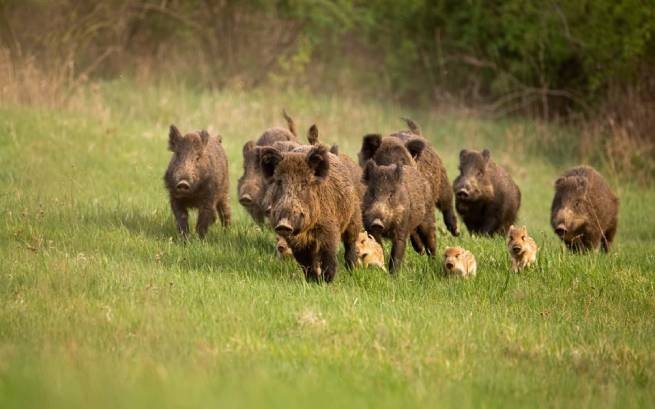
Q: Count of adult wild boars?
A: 8